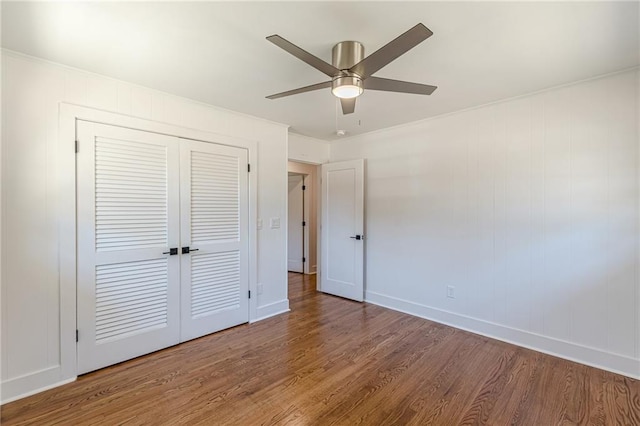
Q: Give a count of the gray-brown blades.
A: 5